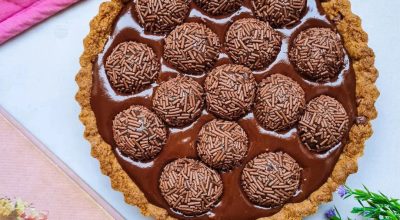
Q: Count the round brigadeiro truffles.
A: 15